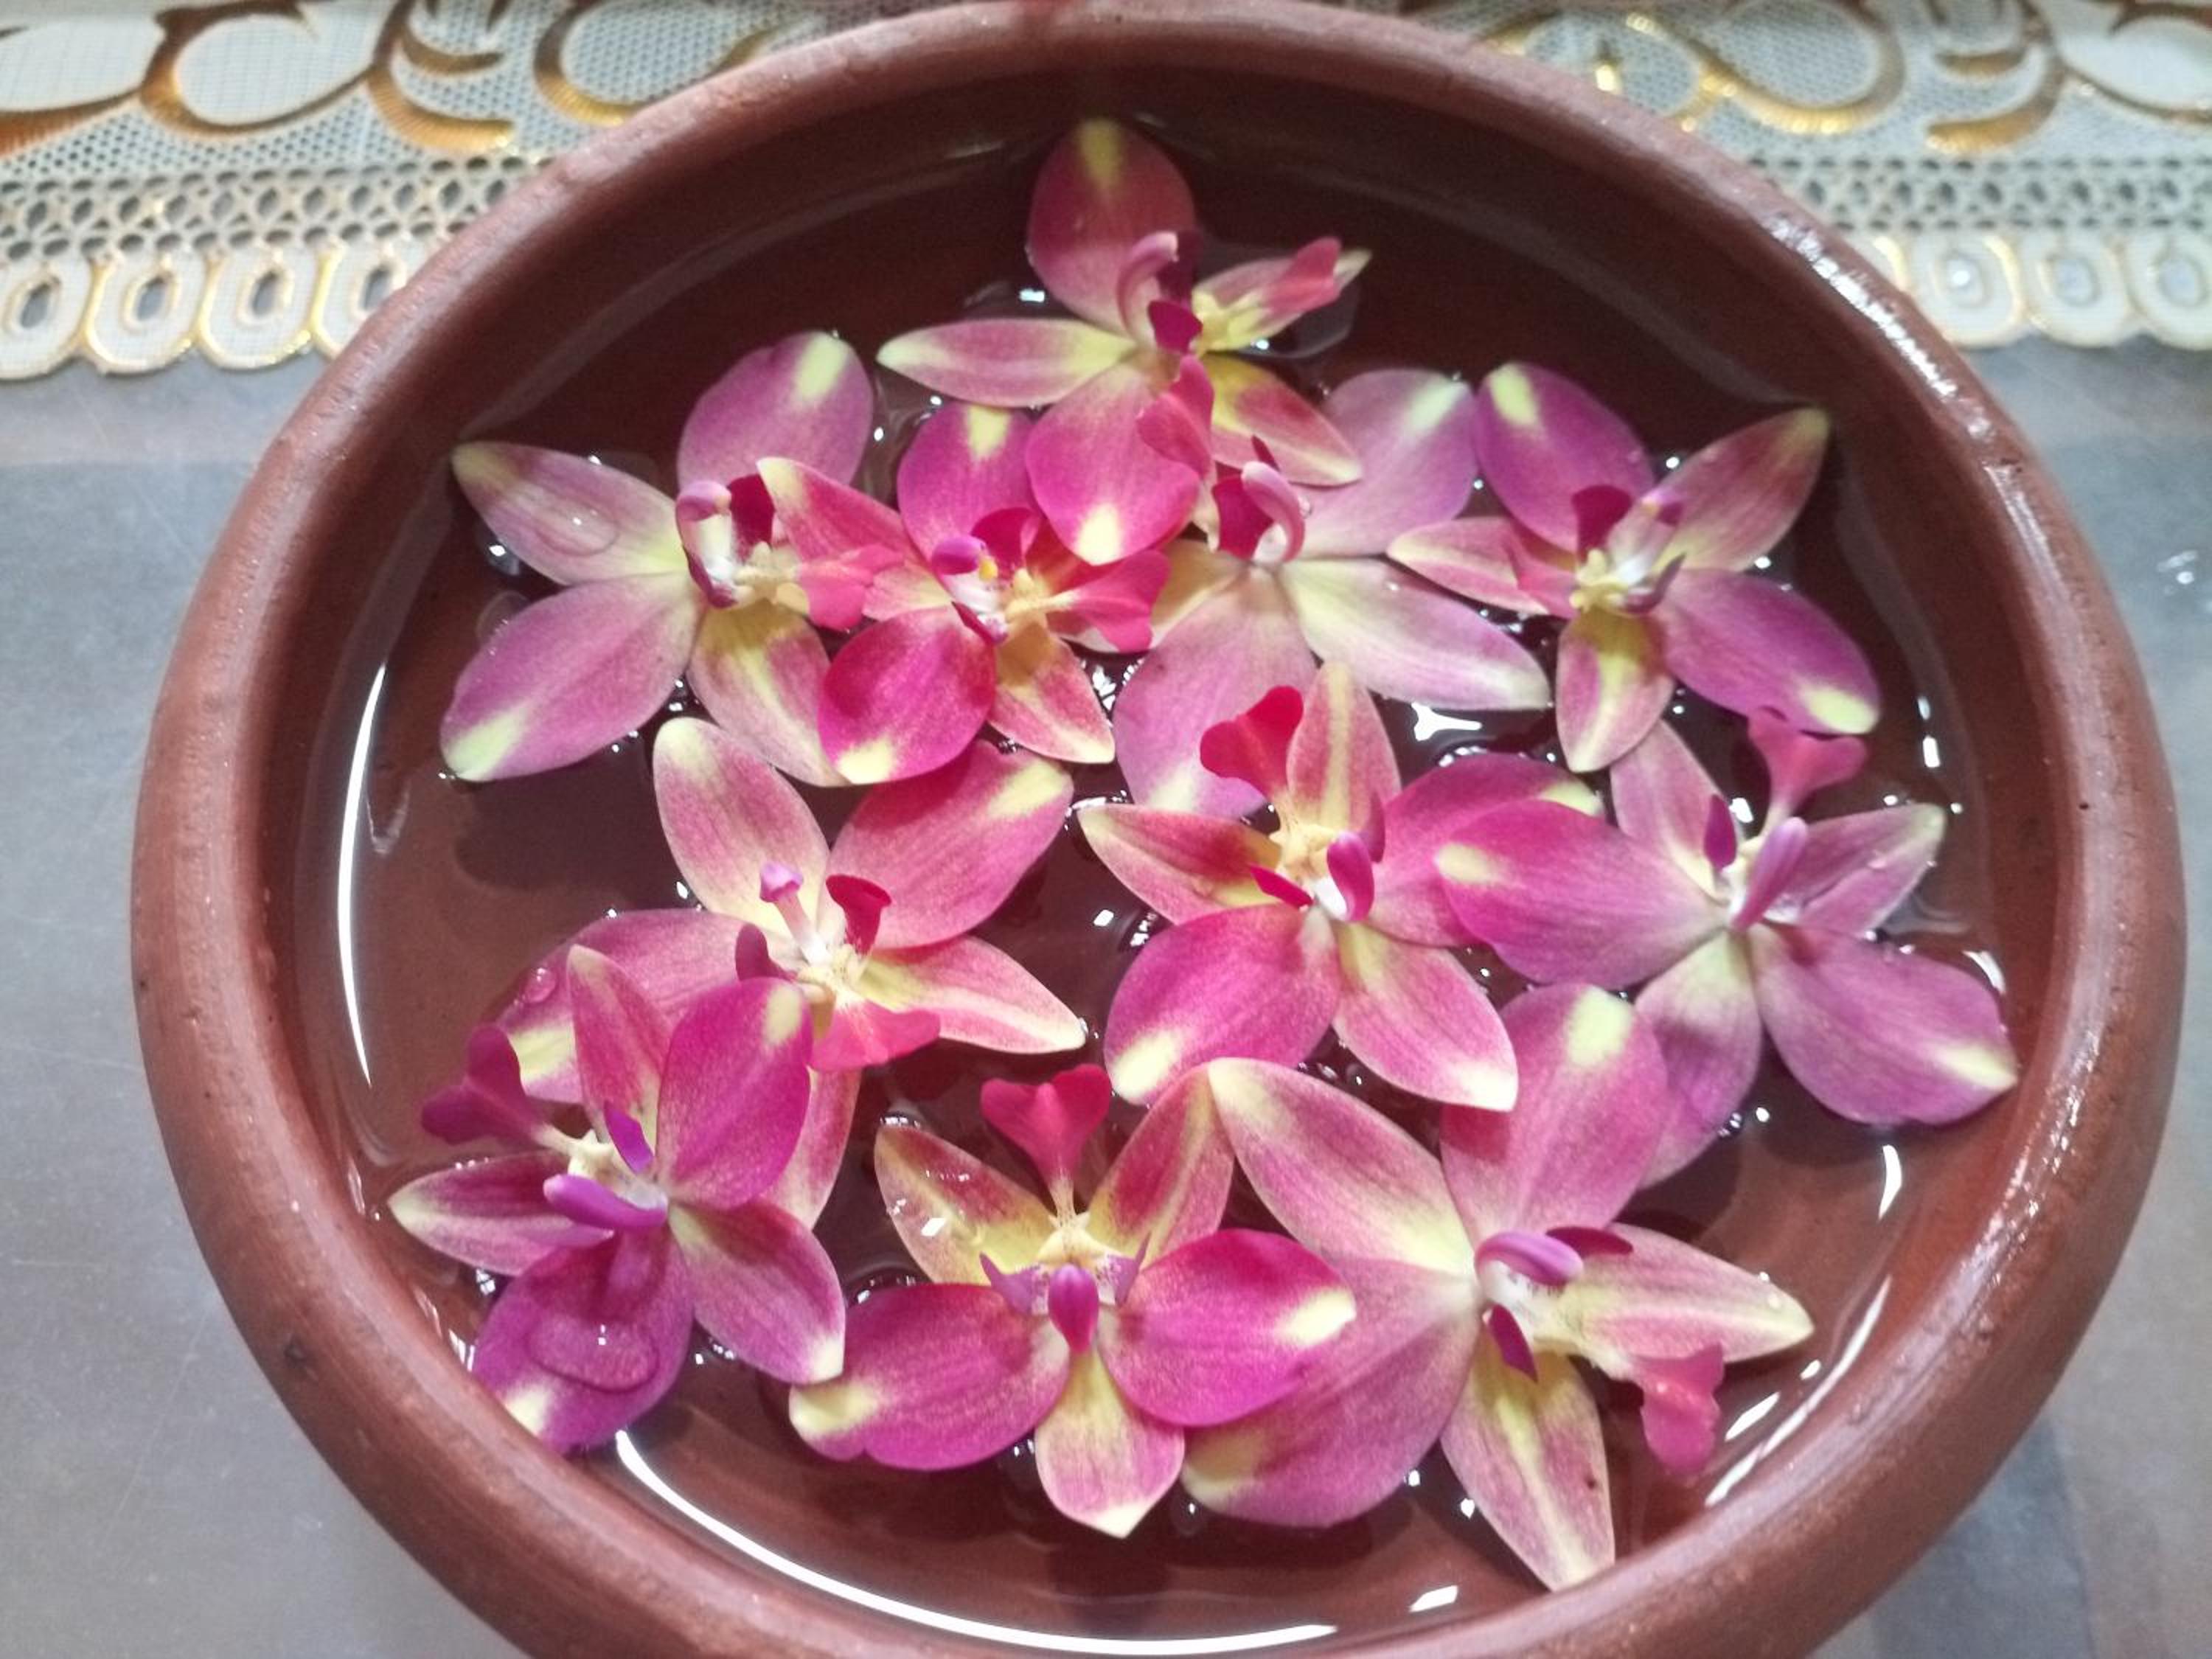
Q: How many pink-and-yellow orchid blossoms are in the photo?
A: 11